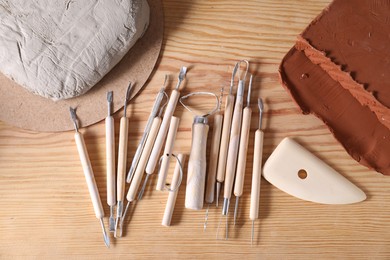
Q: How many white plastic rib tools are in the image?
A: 1